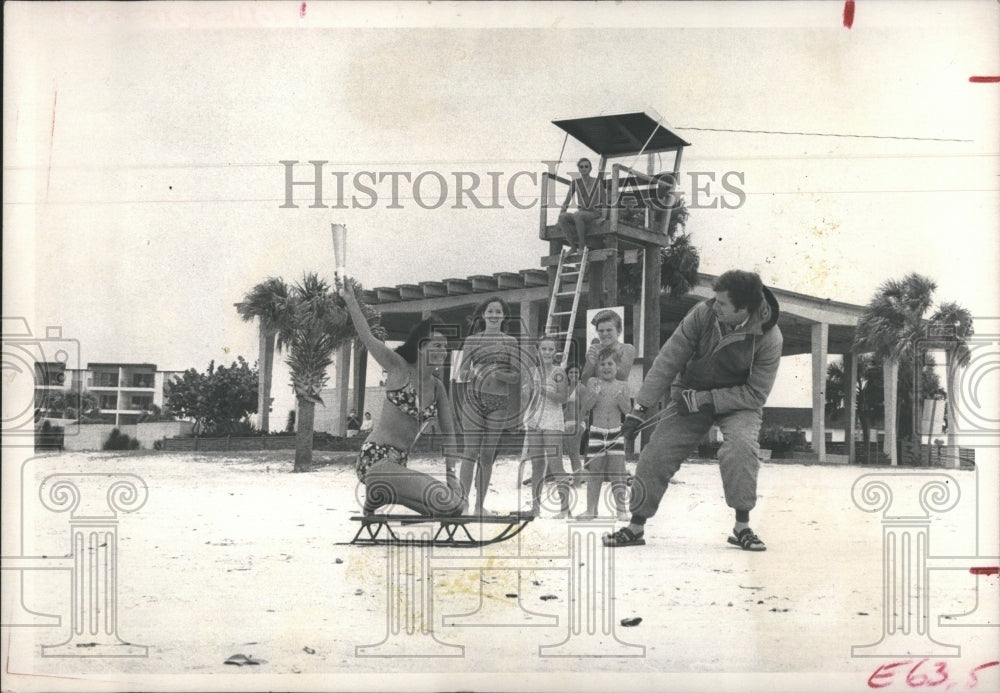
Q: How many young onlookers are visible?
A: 5